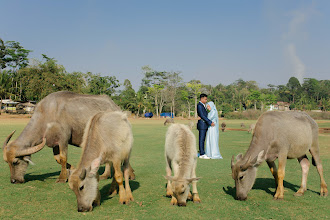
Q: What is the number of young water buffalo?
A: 3